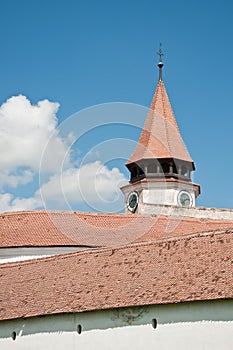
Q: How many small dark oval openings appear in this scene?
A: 3